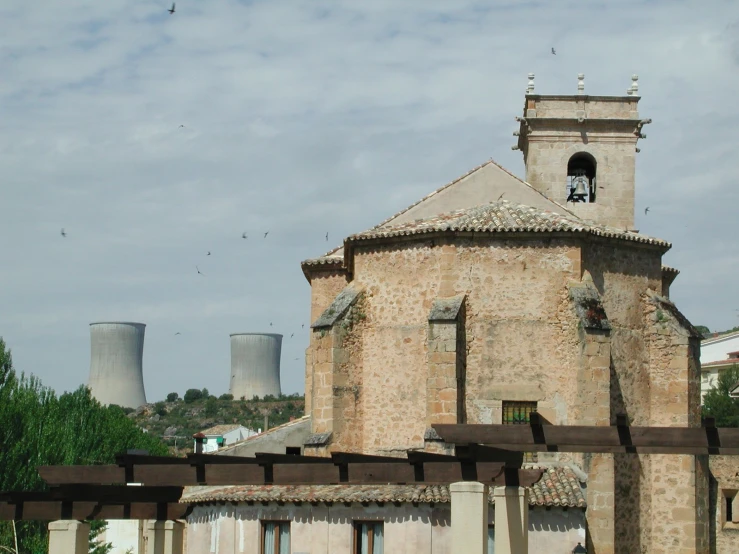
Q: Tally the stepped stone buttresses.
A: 4